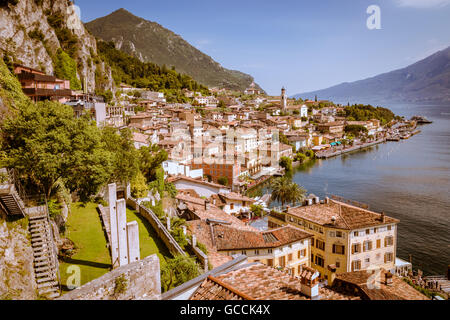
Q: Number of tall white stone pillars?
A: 3